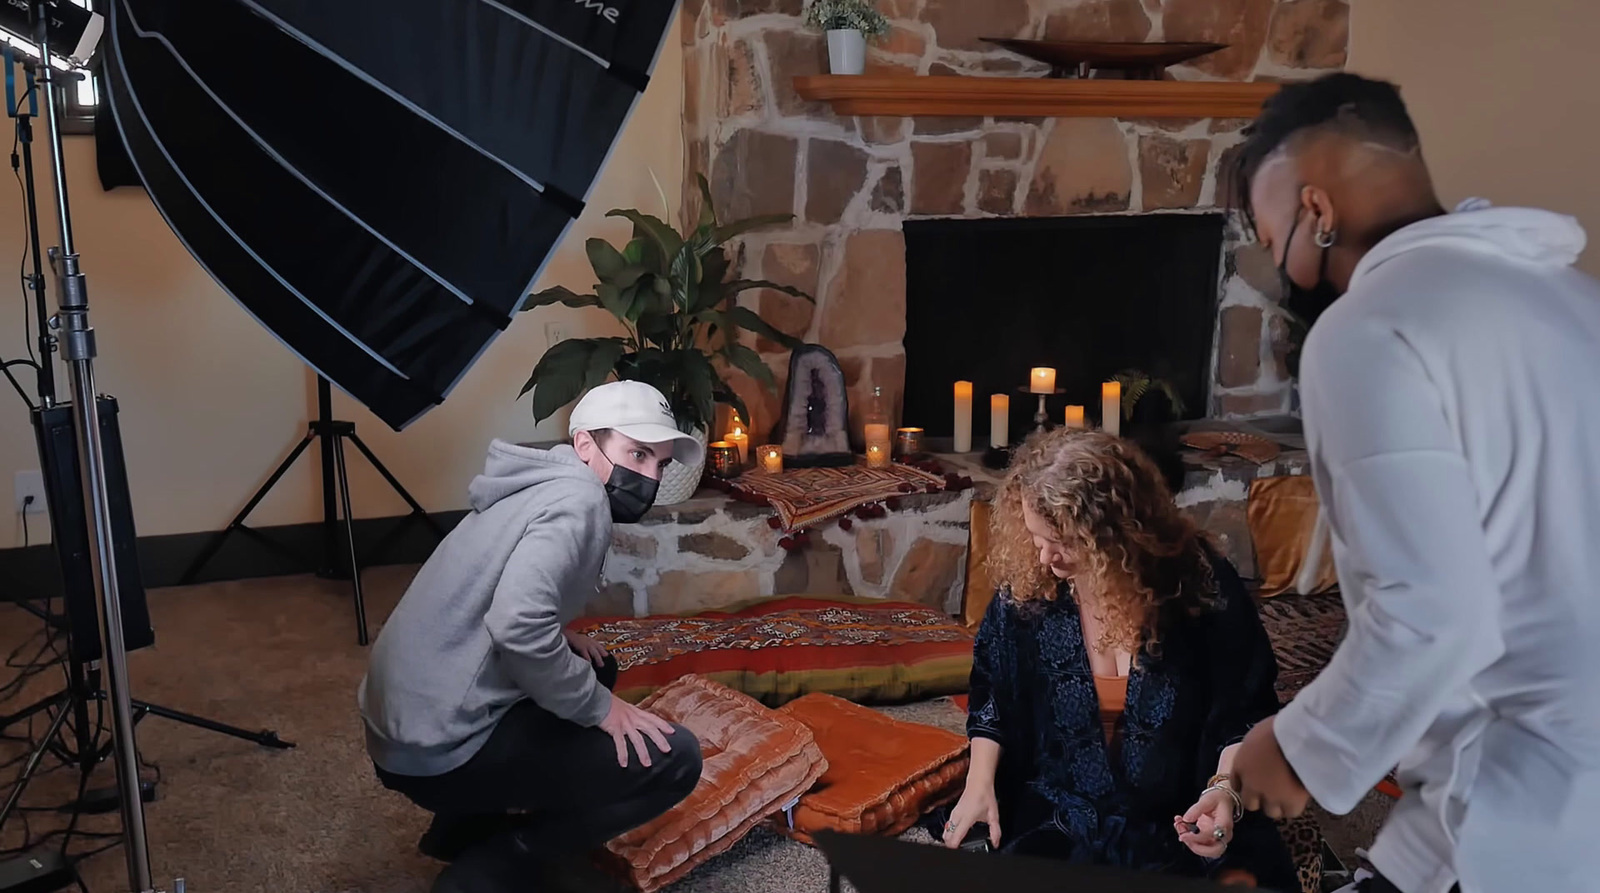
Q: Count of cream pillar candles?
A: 5